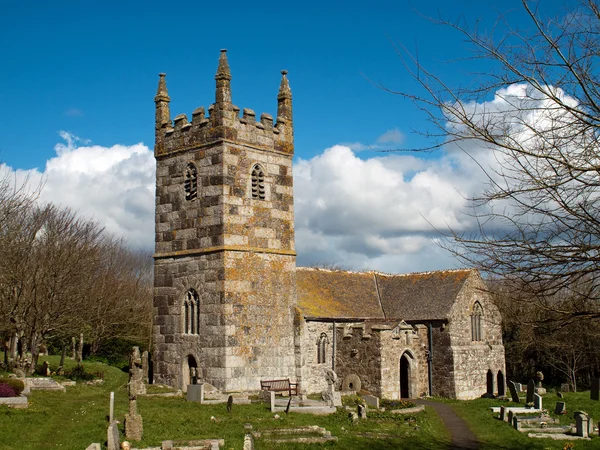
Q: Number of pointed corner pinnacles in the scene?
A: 3